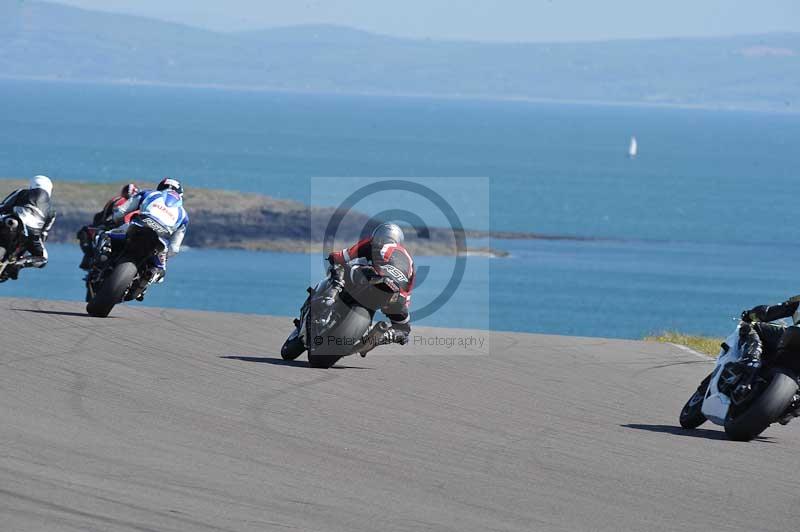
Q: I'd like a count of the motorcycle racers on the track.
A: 5